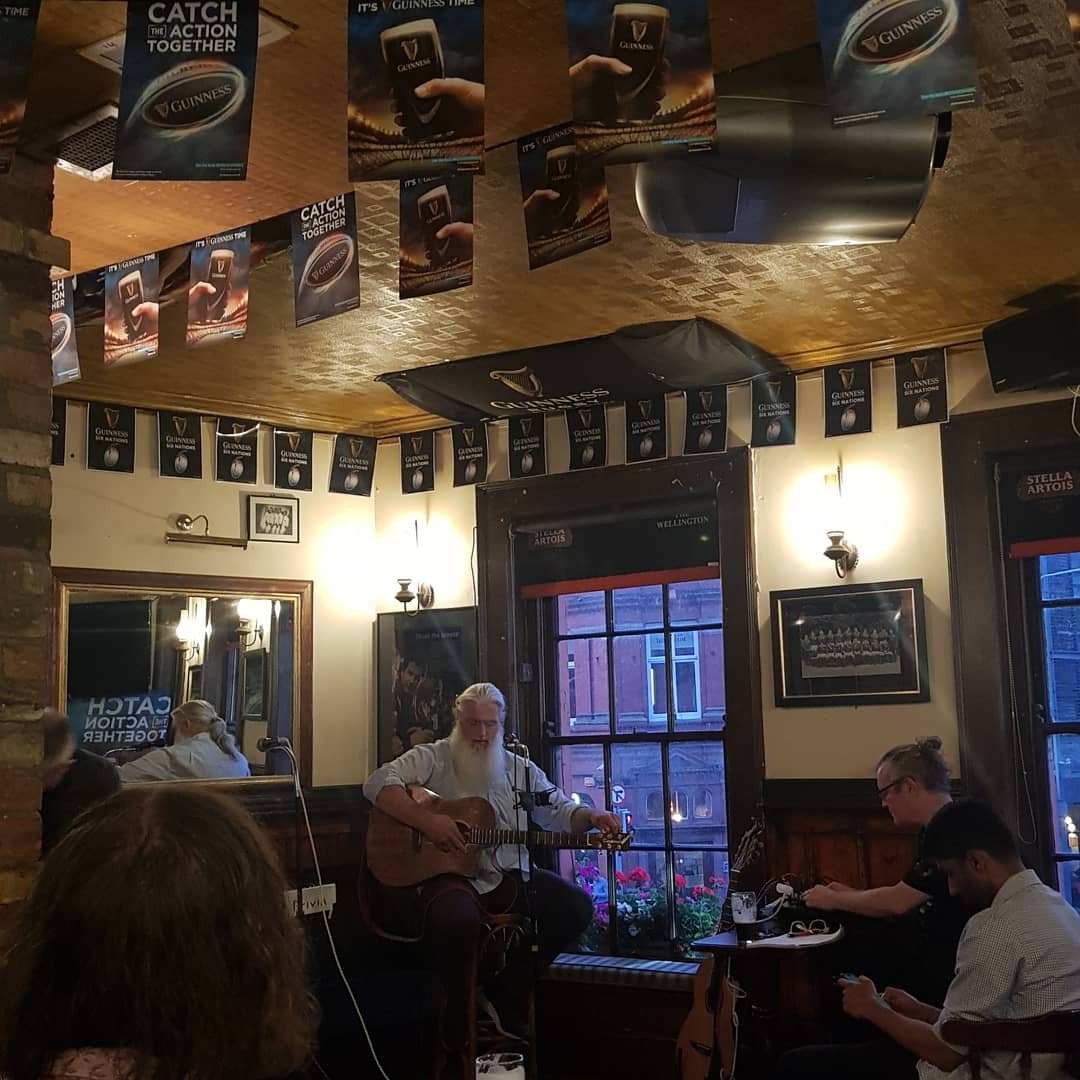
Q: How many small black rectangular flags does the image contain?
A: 15